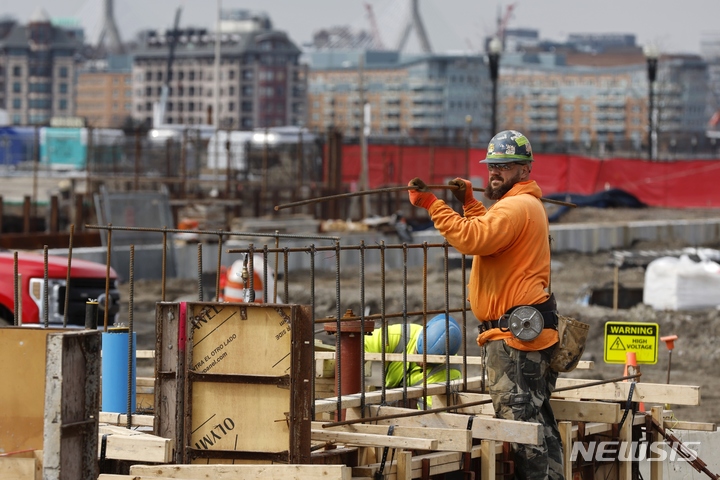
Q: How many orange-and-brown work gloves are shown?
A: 2